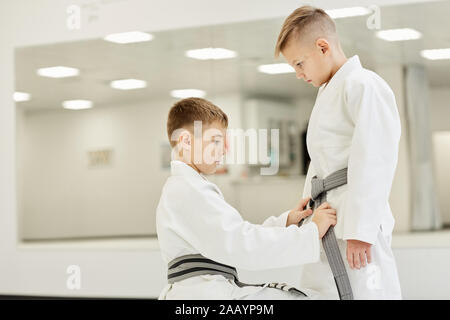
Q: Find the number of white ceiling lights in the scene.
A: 11